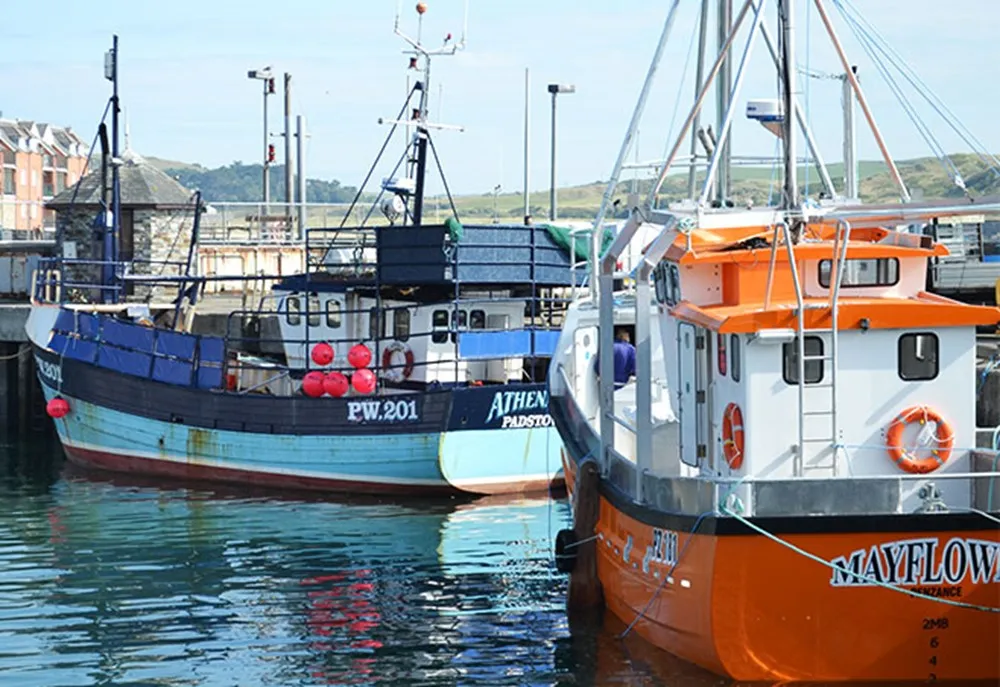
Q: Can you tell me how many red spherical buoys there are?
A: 6